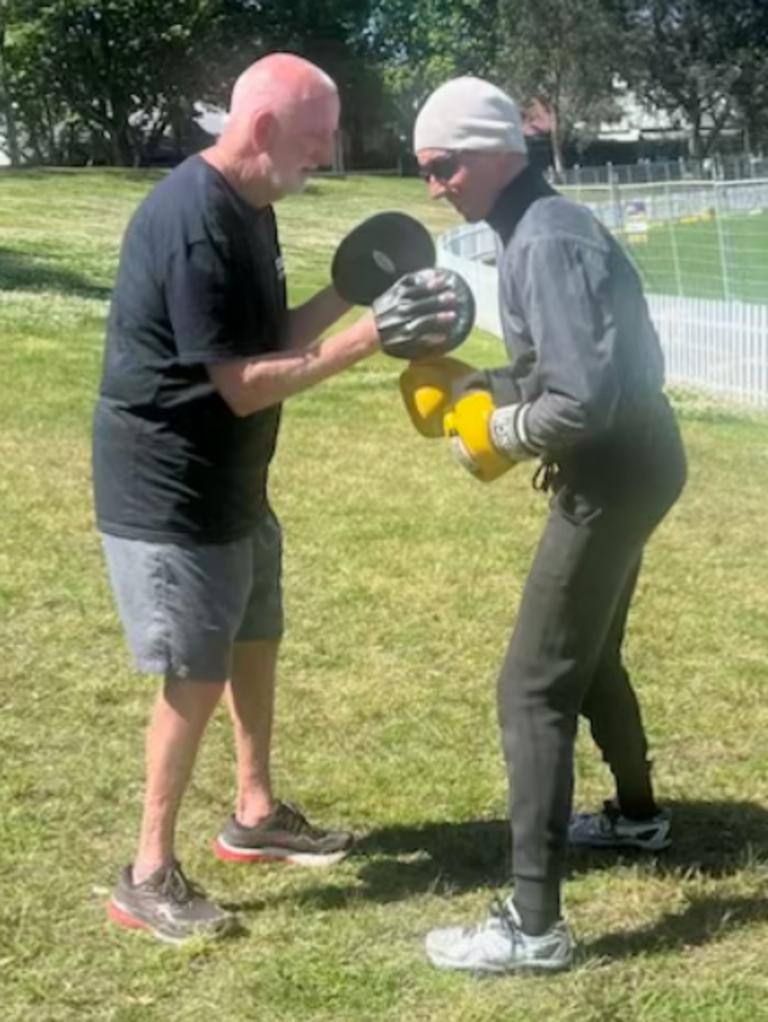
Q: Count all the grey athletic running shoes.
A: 2